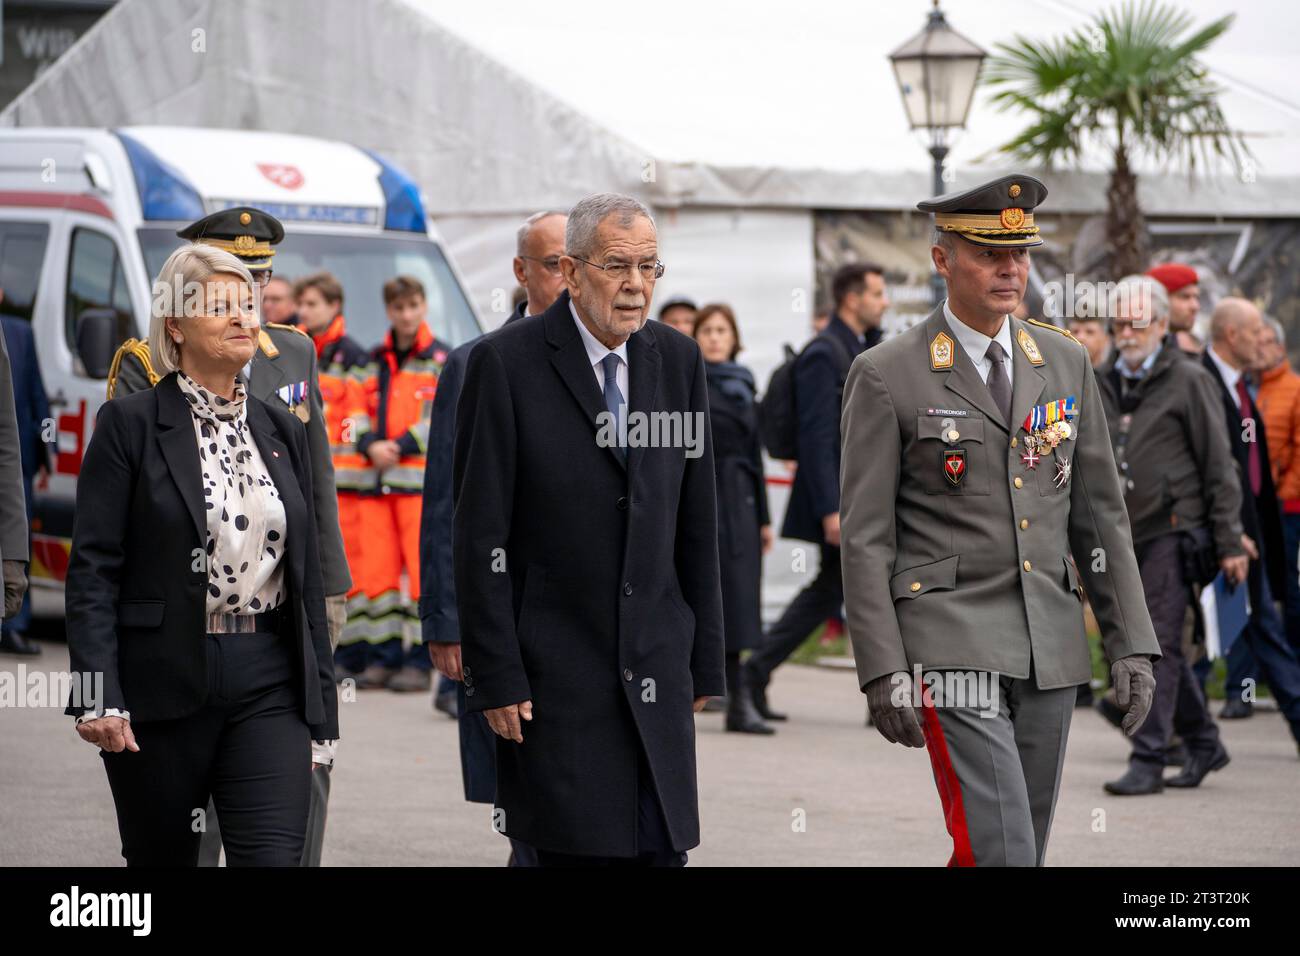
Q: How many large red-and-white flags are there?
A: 0